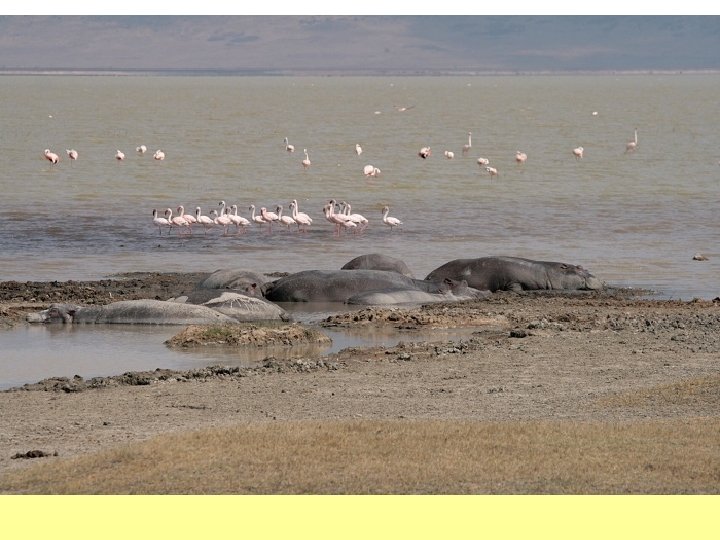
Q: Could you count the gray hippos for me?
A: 7